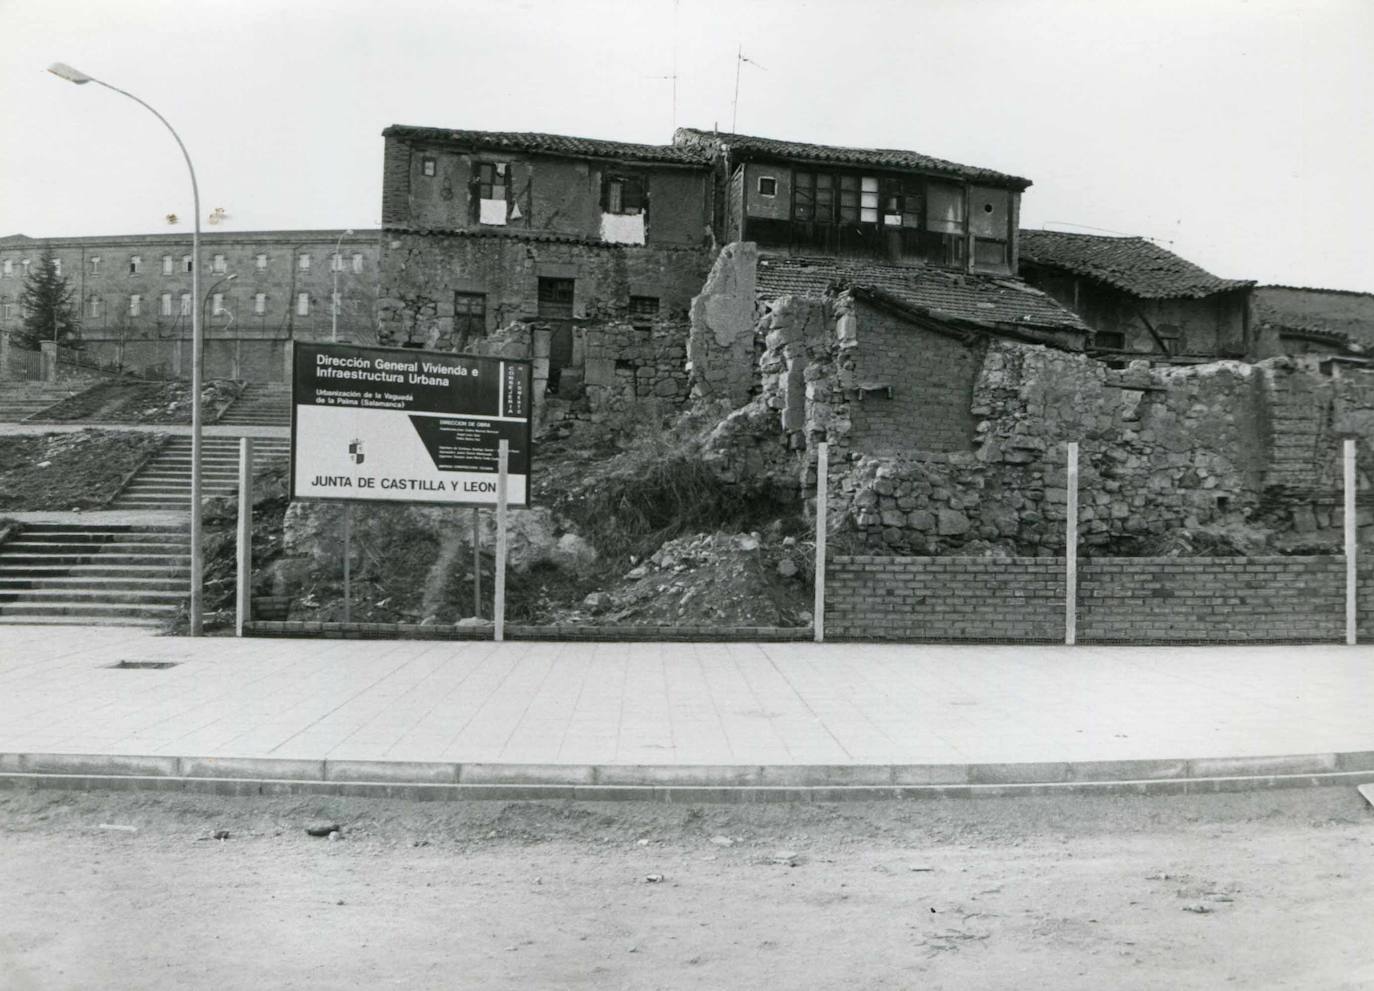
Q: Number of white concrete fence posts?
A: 5